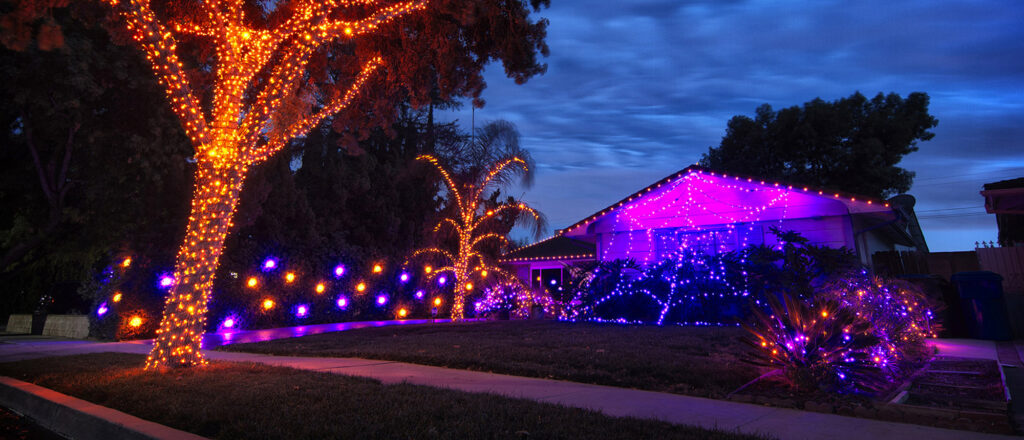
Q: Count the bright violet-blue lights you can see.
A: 11